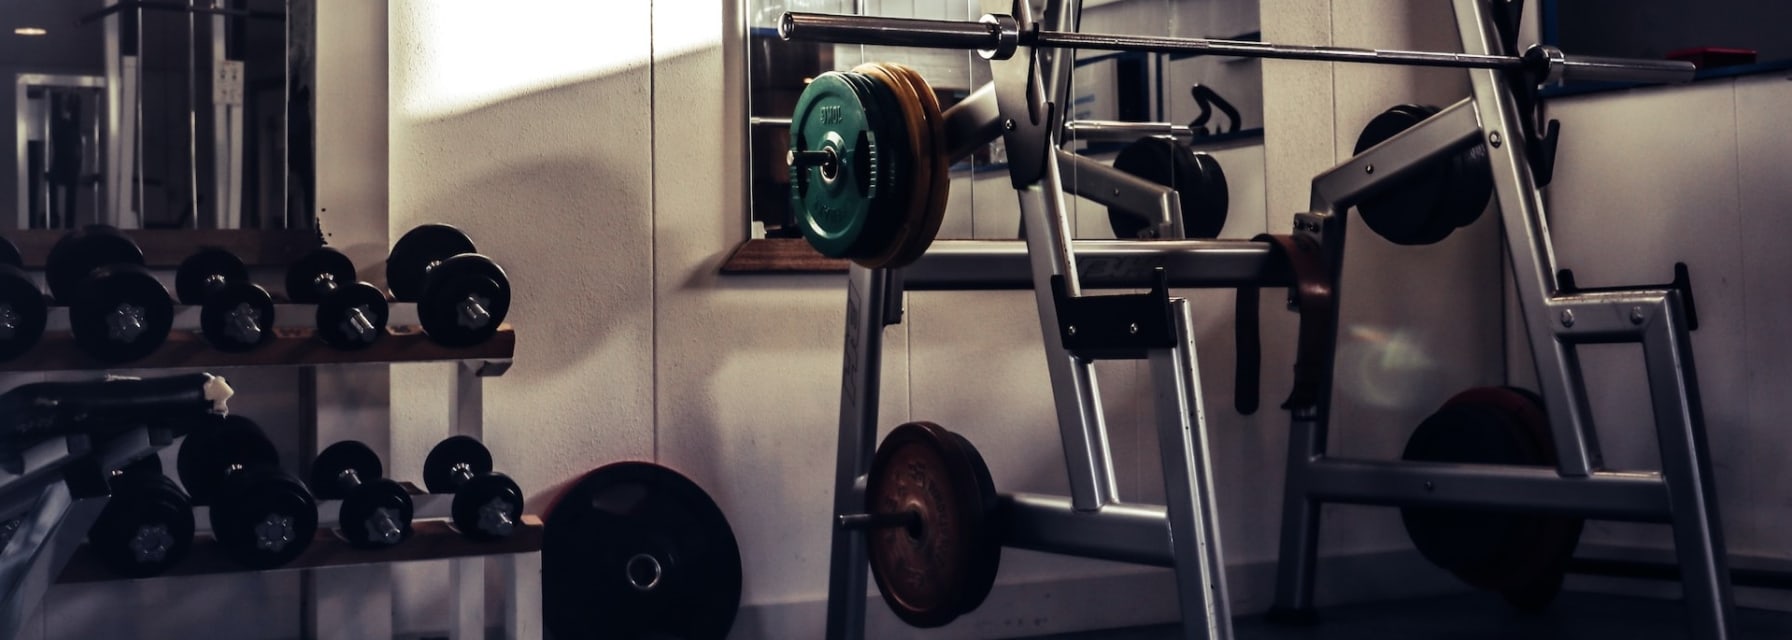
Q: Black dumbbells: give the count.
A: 9